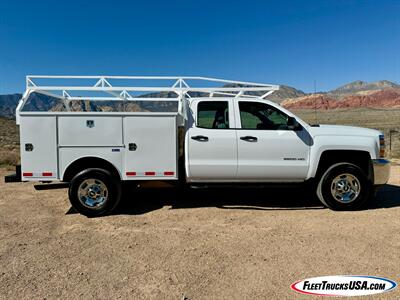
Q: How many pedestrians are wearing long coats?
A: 0